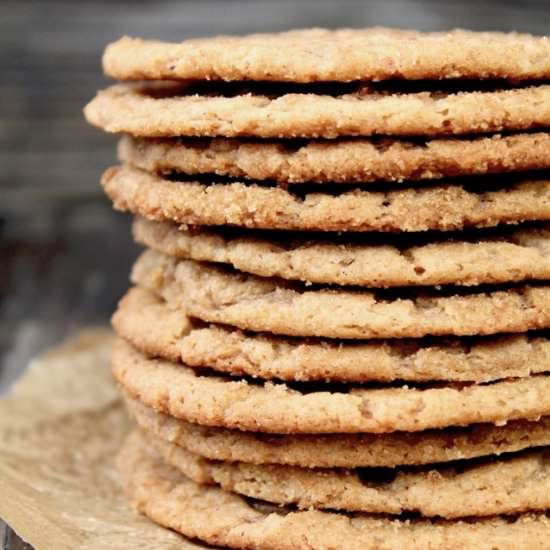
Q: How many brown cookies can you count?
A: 11